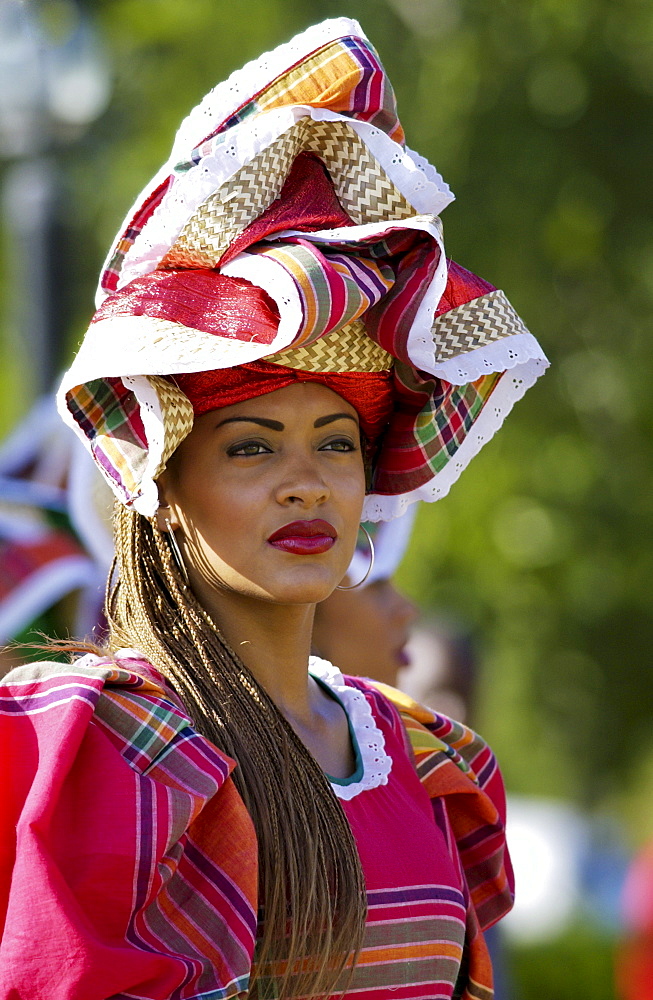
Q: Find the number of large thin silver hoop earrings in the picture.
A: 2